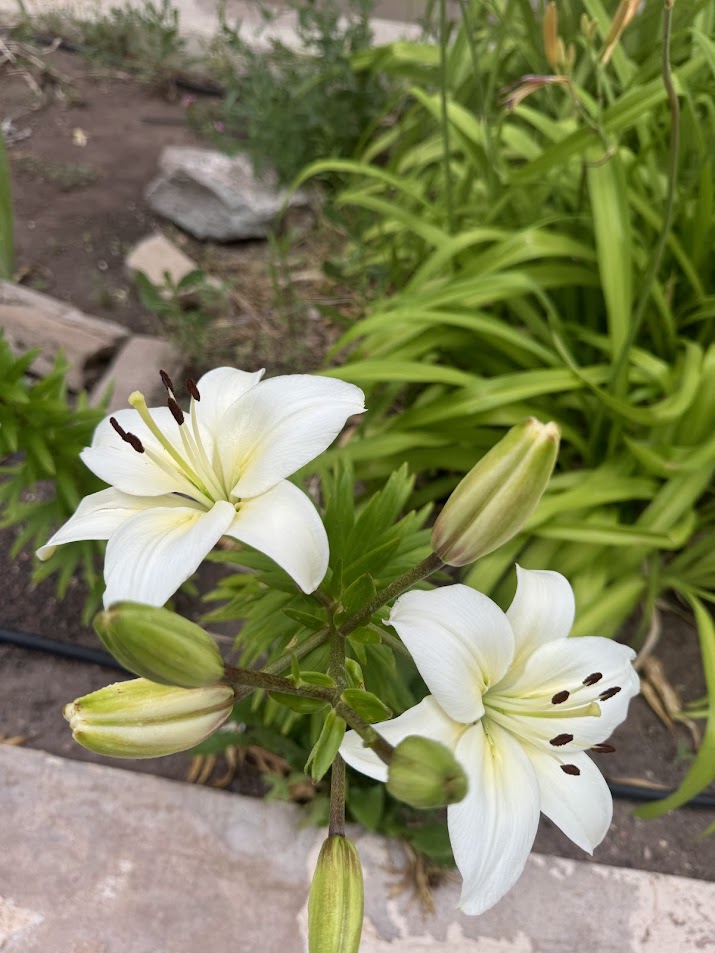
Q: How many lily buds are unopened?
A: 5